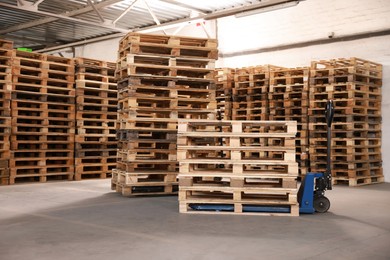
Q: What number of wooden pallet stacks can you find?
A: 9